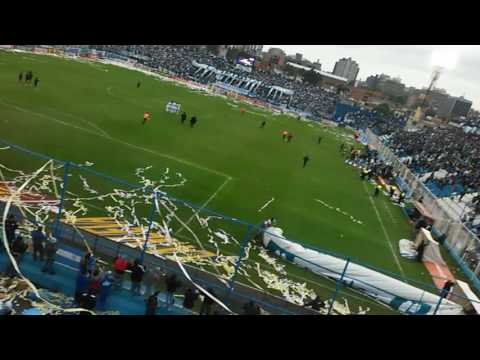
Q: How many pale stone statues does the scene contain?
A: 0